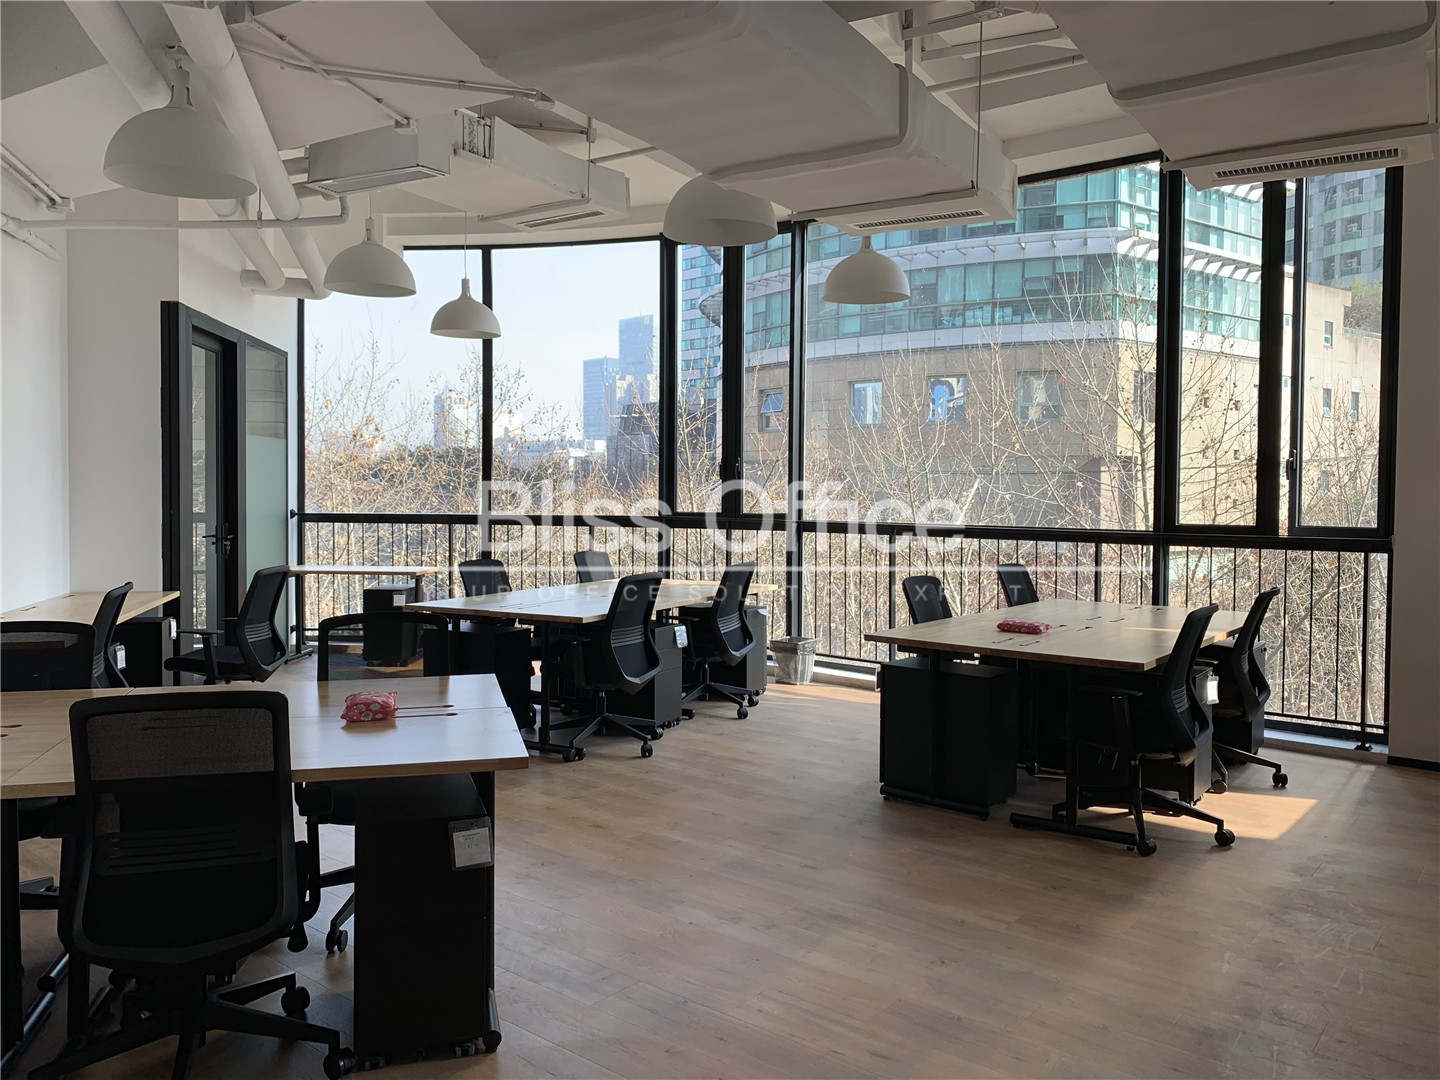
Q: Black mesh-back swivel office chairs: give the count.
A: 13